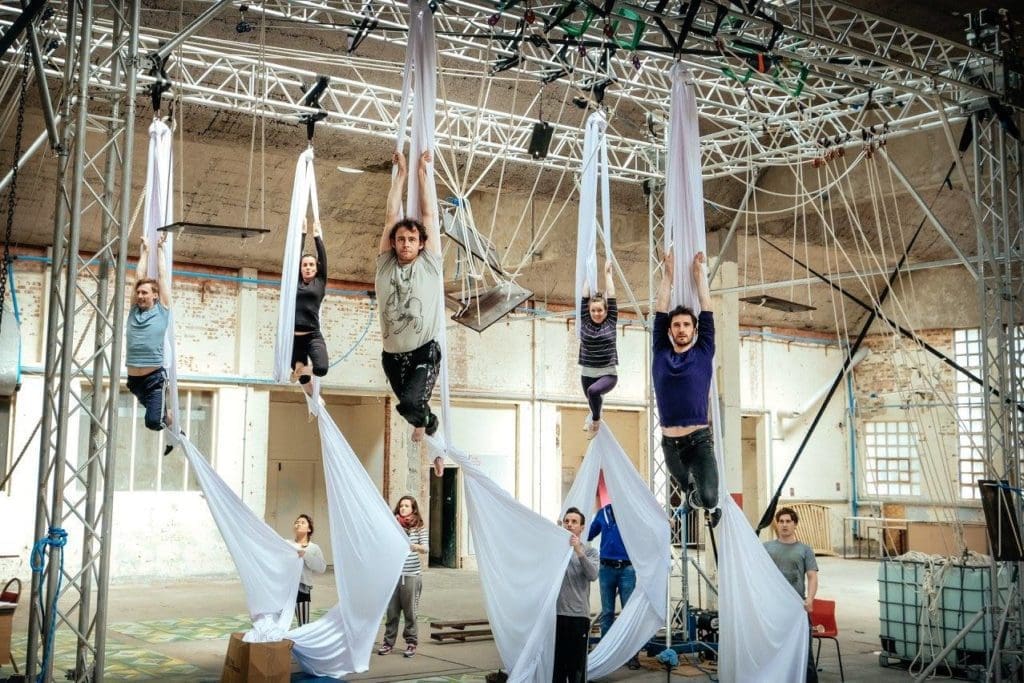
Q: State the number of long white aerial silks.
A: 5